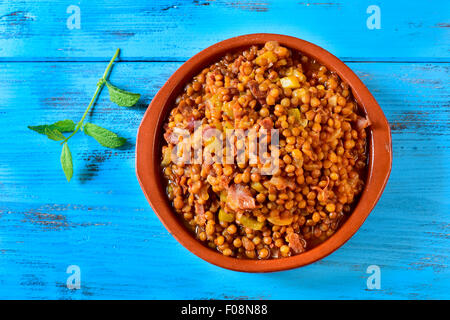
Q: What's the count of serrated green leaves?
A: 5